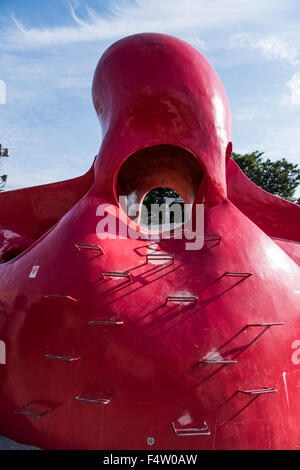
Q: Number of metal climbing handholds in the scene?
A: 15